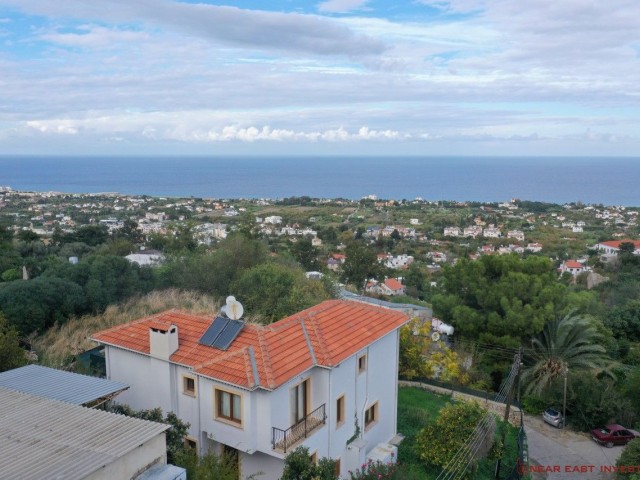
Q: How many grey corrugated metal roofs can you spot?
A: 2